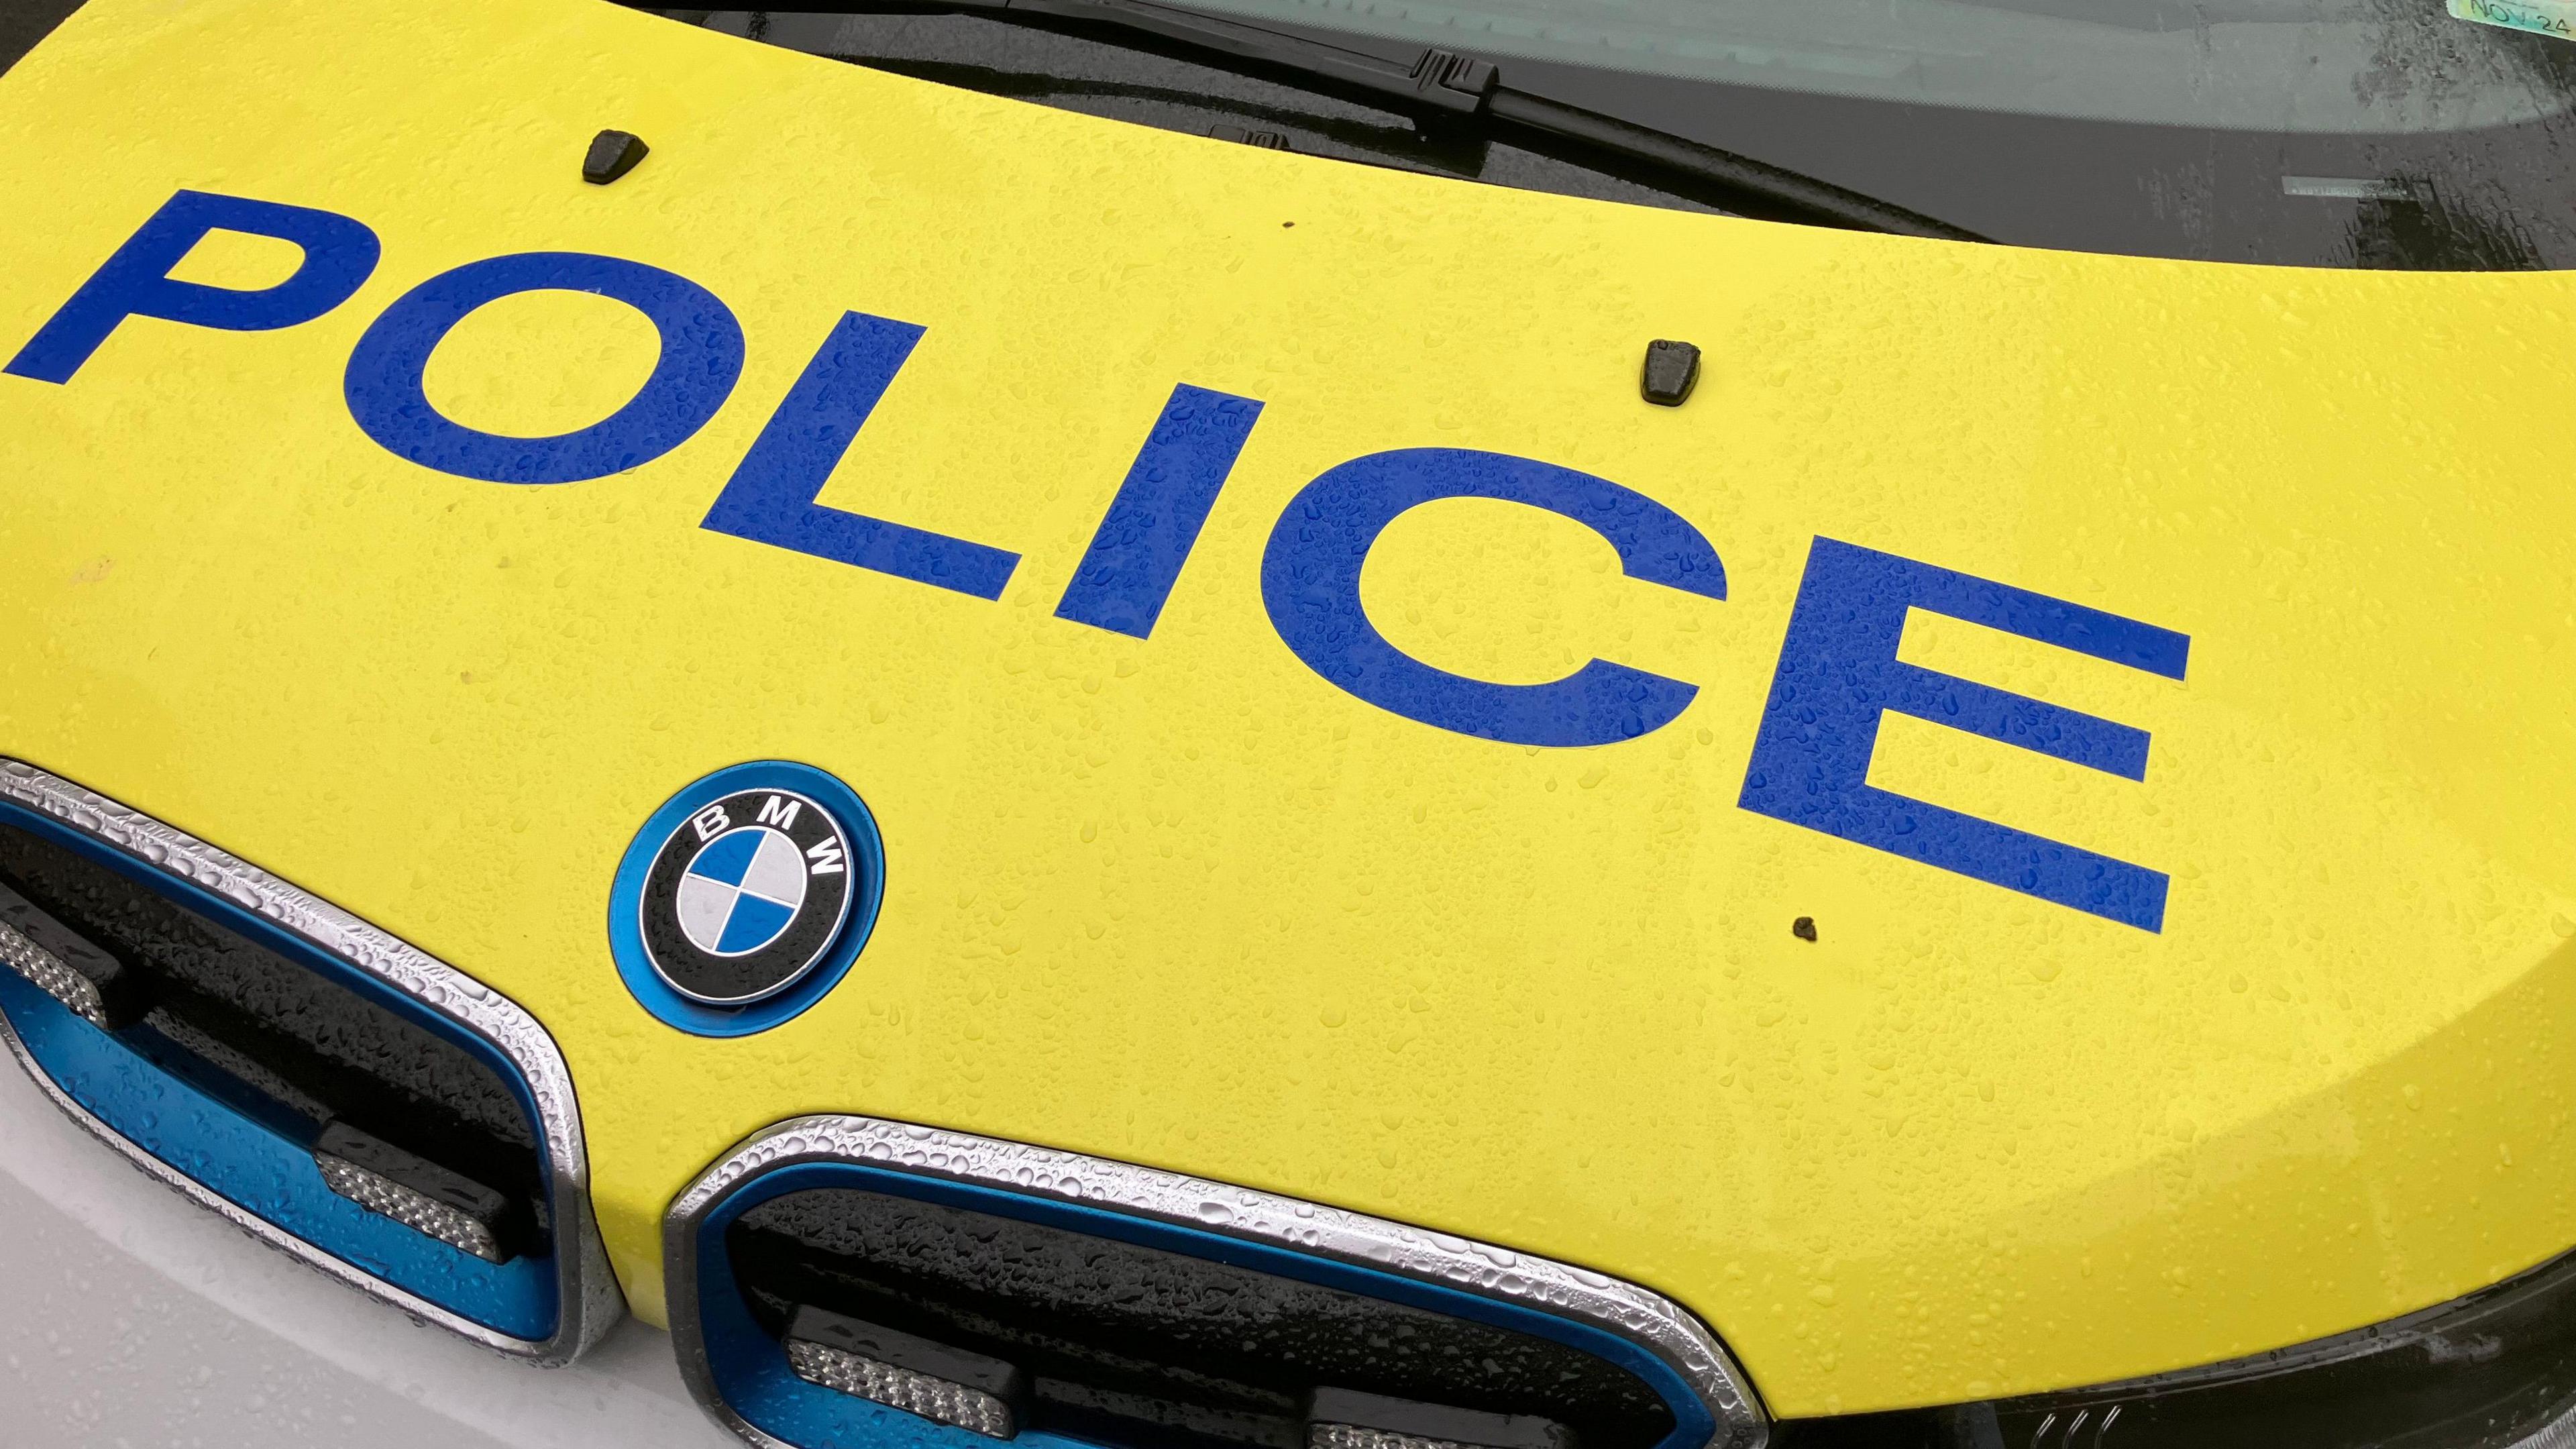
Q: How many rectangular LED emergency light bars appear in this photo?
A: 4